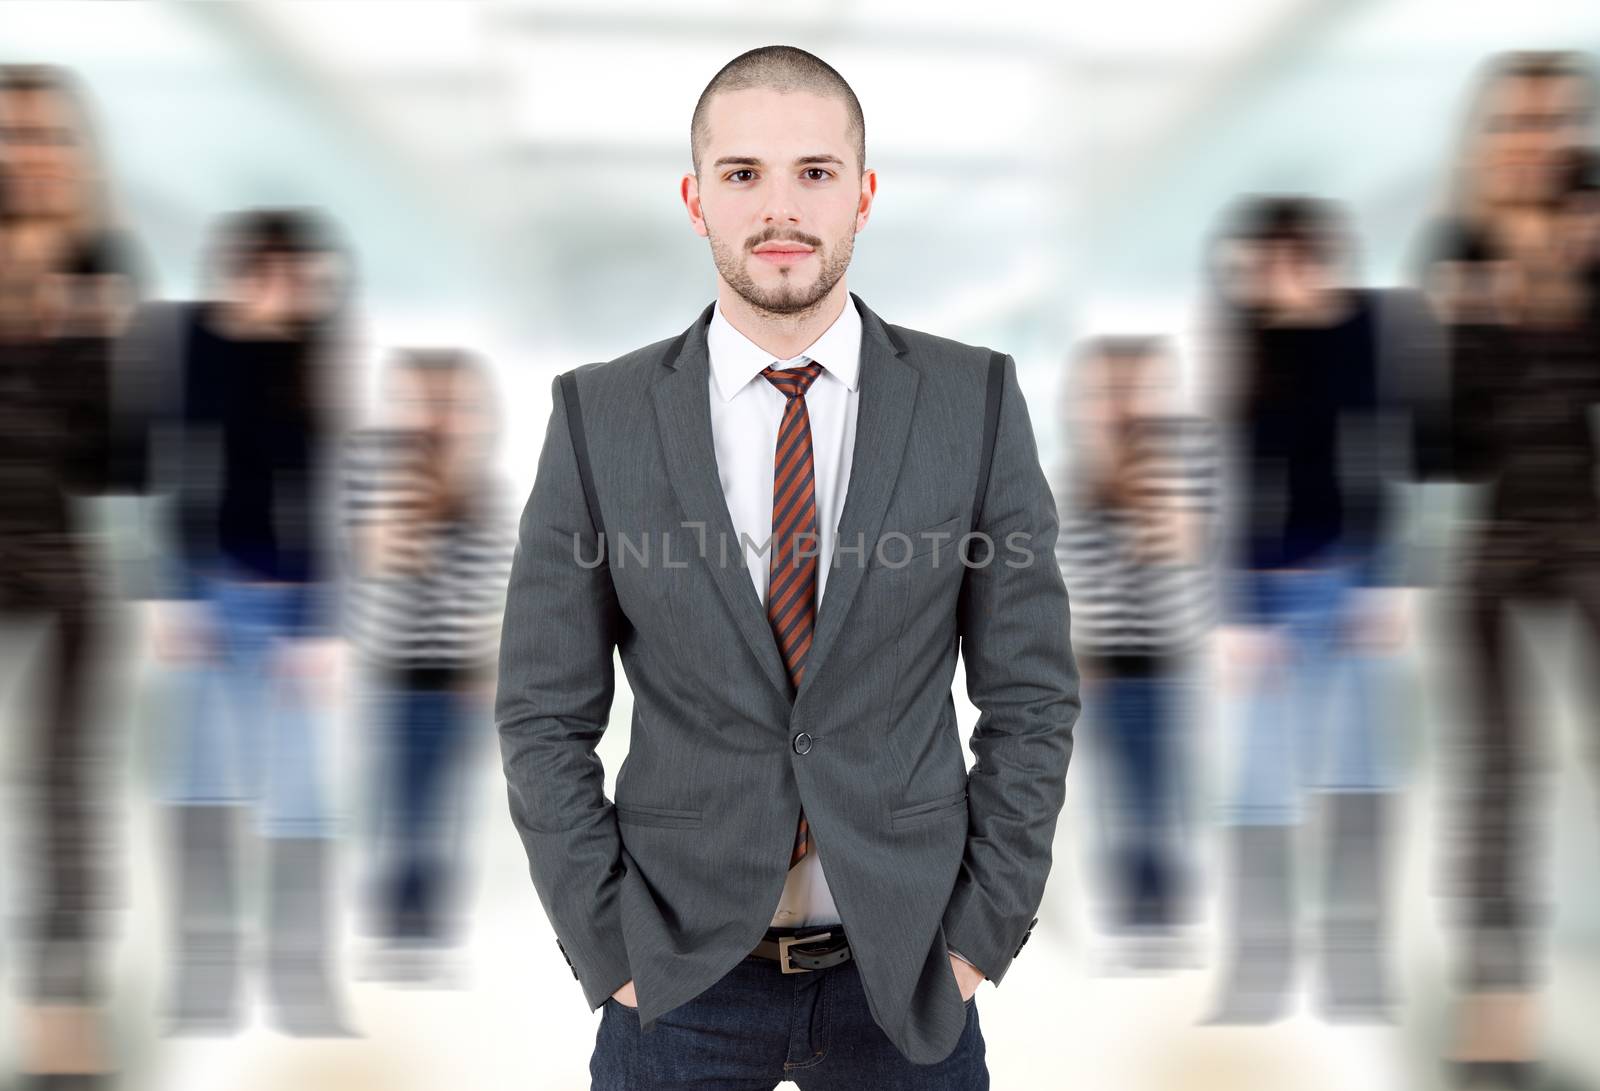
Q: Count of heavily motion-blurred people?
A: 6